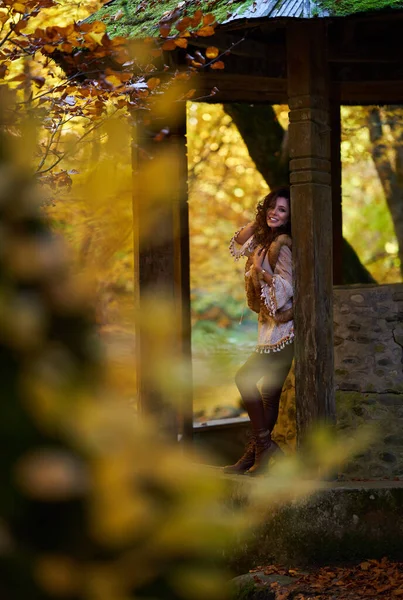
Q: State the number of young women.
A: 1